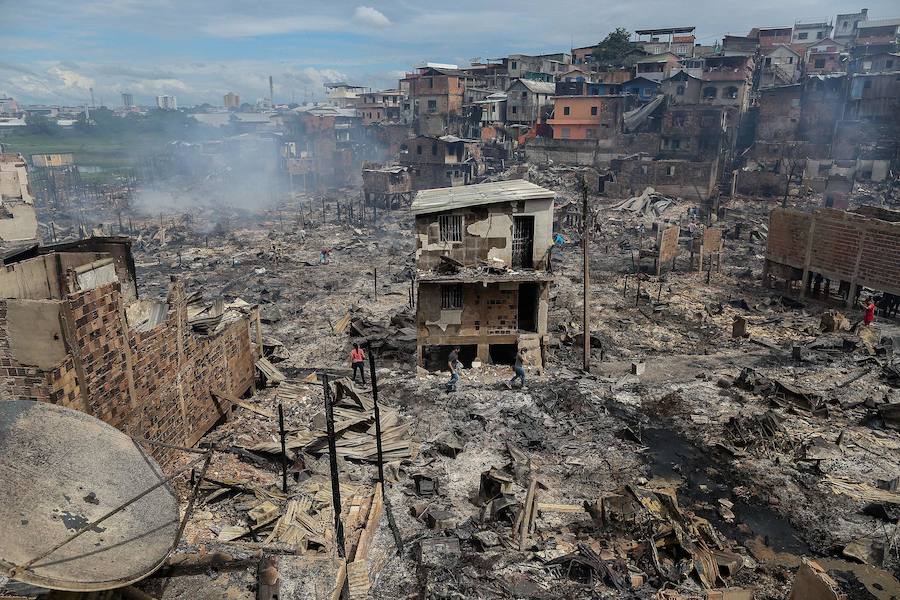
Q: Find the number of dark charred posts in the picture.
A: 3